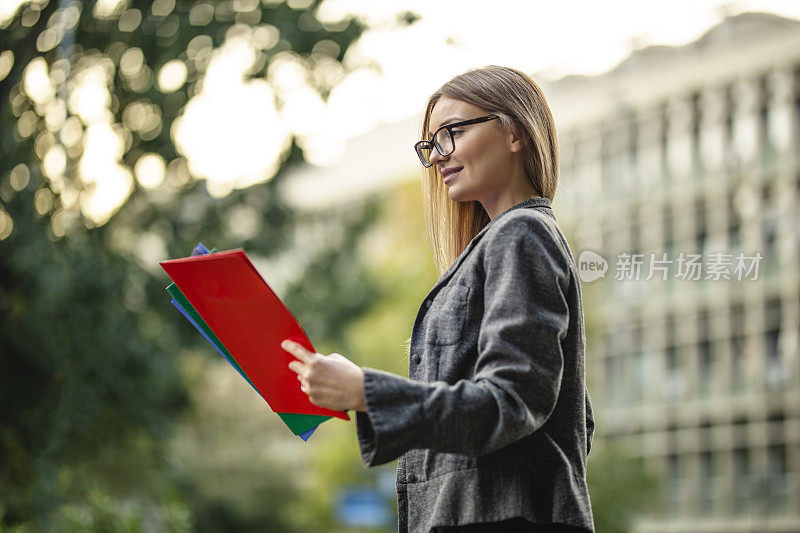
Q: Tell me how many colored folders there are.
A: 3